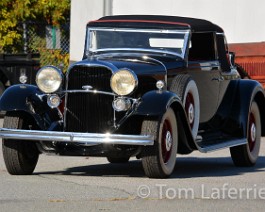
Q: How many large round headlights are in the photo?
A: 2